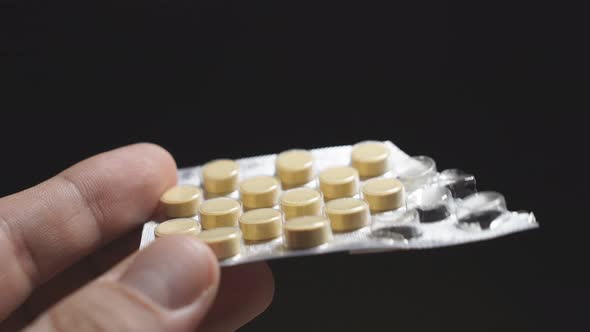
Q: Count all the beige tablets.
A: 14